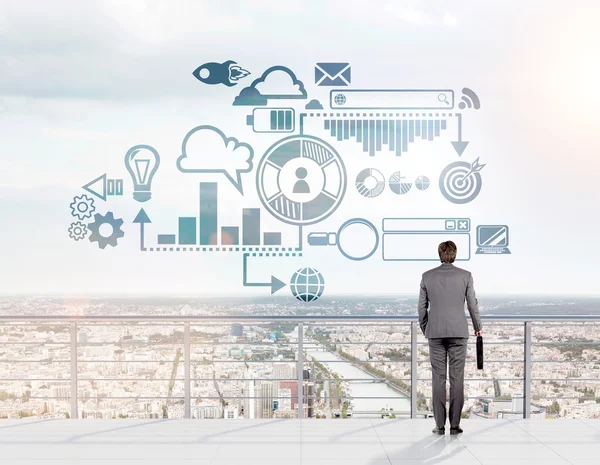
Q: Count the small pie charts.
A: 3